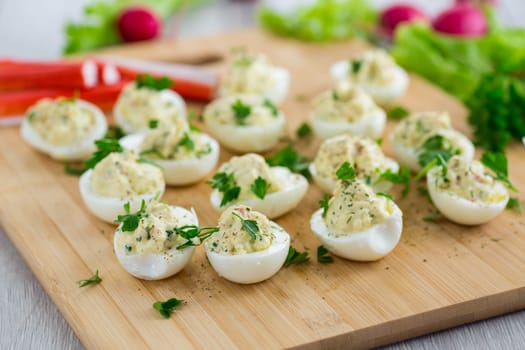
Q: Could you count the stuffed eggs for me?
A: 15